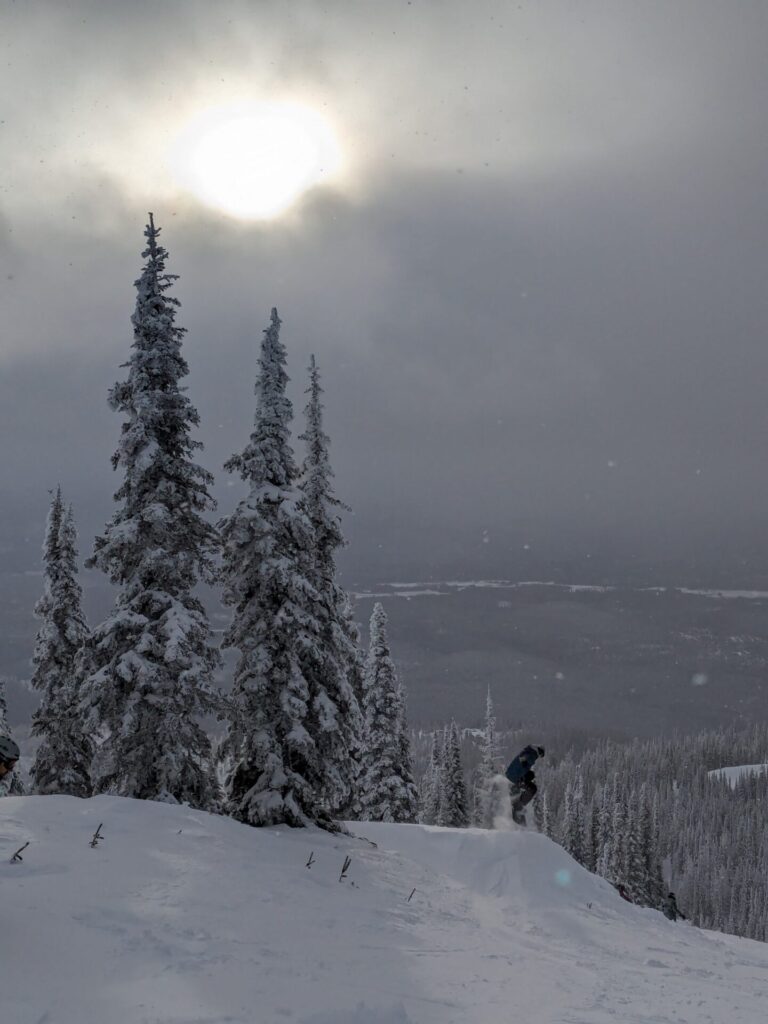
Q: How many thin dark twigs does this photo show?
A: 5